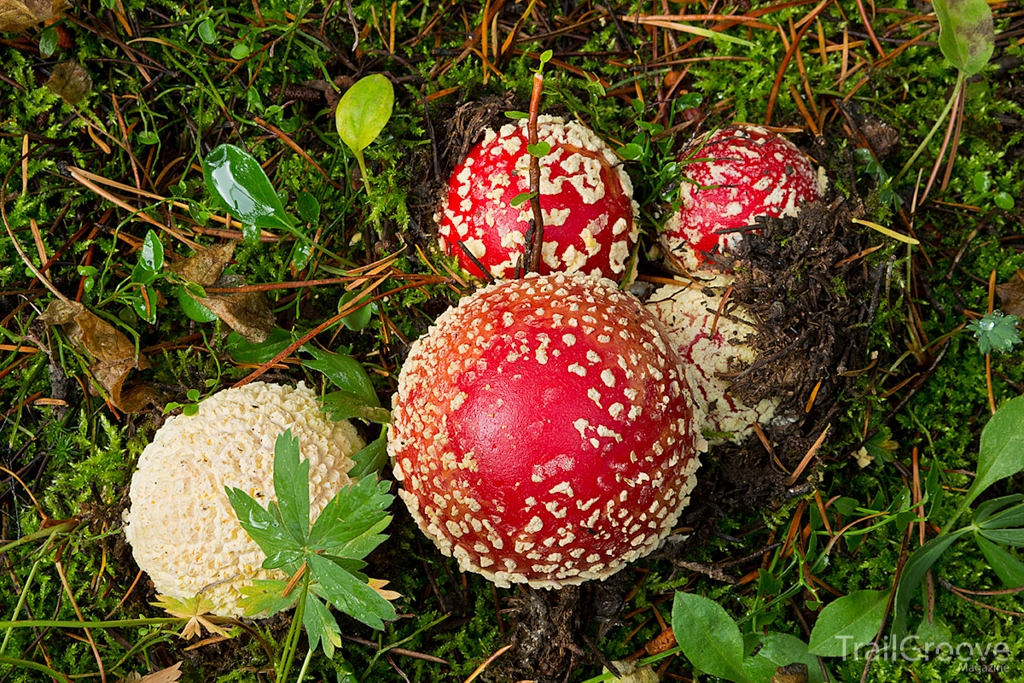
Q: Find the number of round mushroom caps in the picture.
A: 5